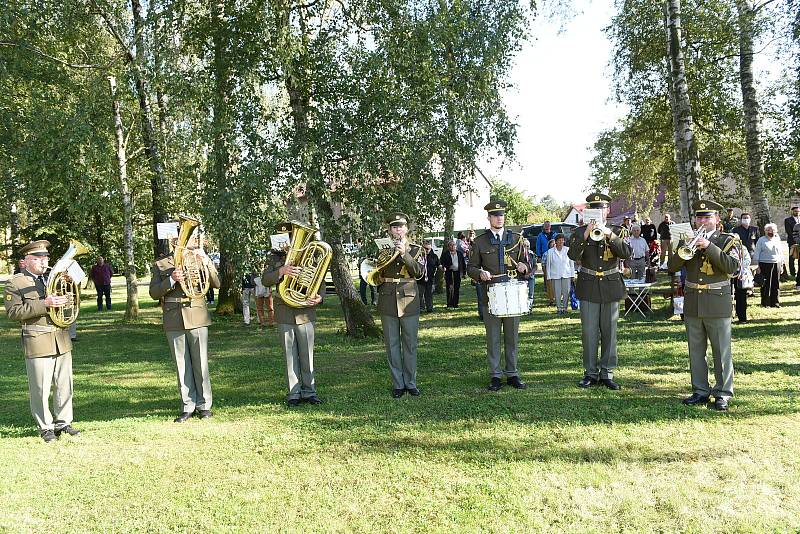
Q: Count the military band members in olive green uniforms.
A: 7